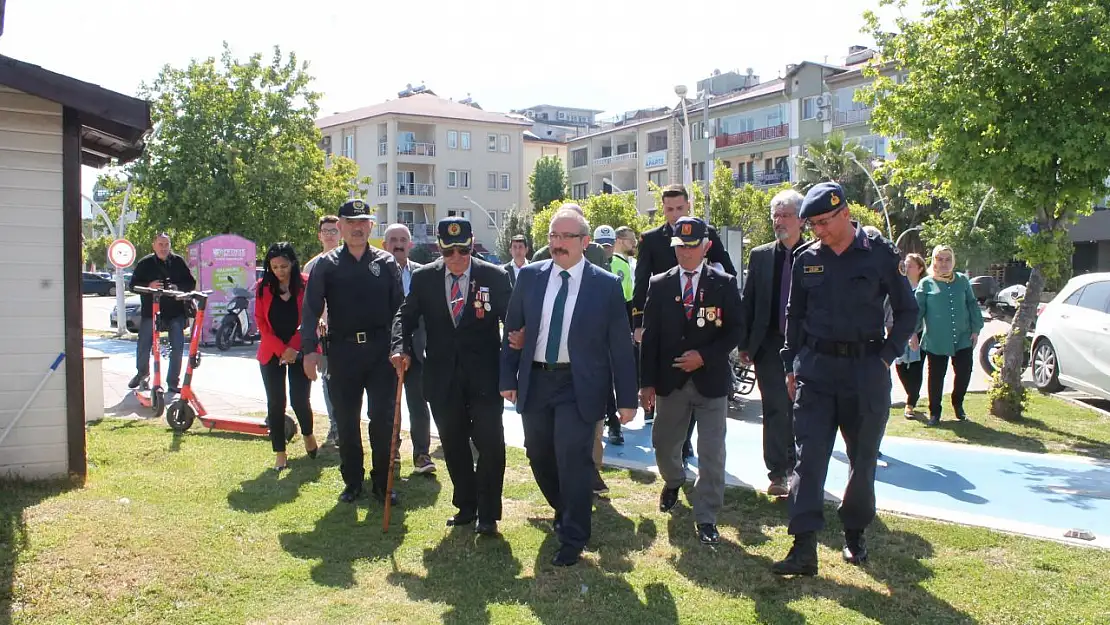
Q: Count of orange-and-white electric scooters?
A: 2